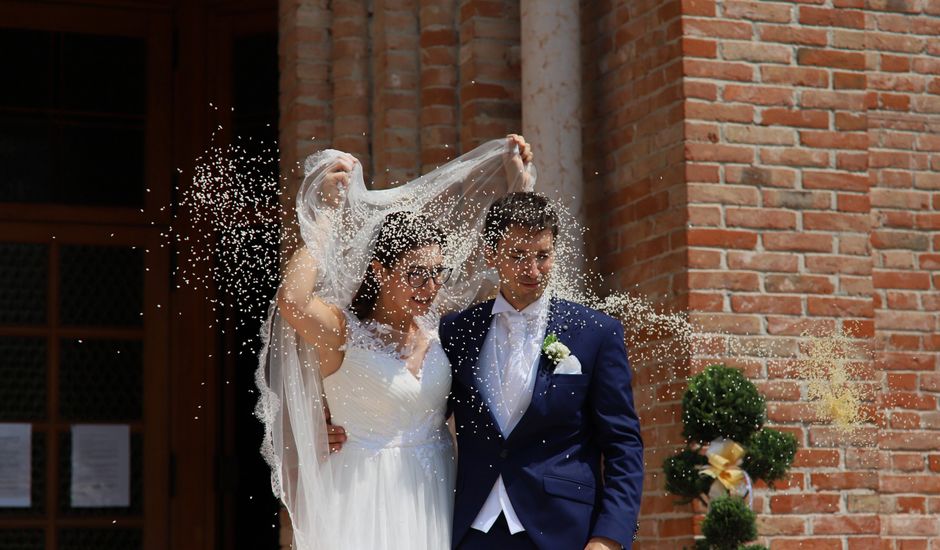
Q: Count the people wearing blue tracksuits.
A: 0